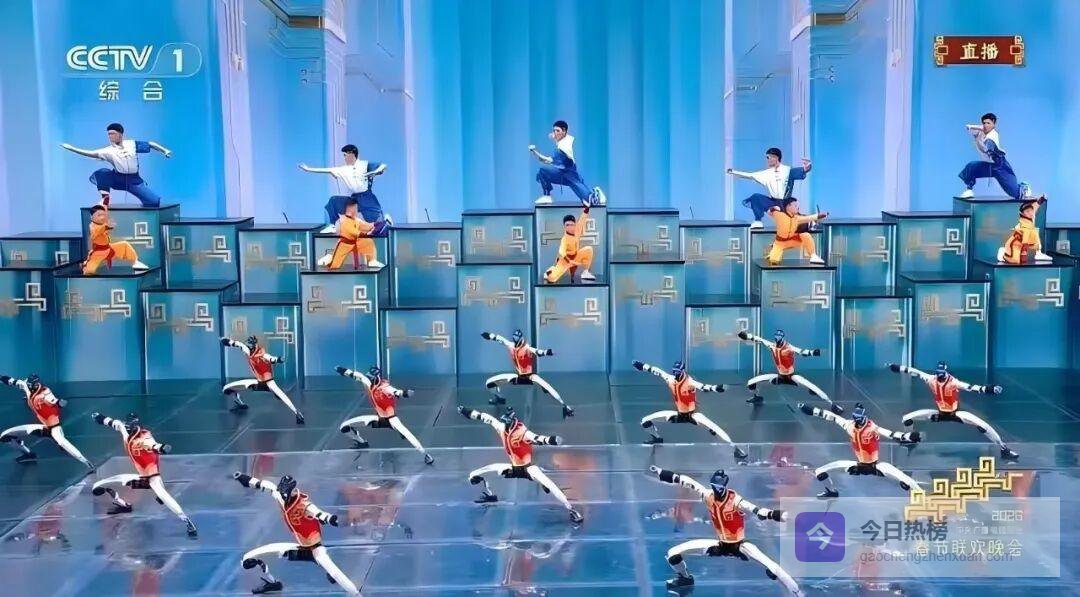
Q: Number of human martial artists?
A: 10